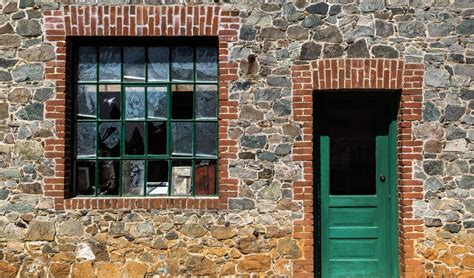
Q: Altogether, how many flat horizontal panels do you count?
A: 2